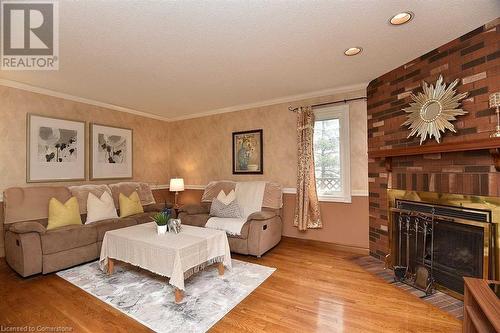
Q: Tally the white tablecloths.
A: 1